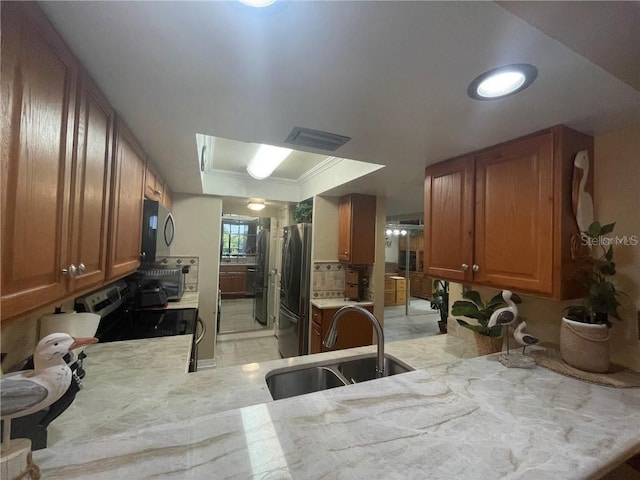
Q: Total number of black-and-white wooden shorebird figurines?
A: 2